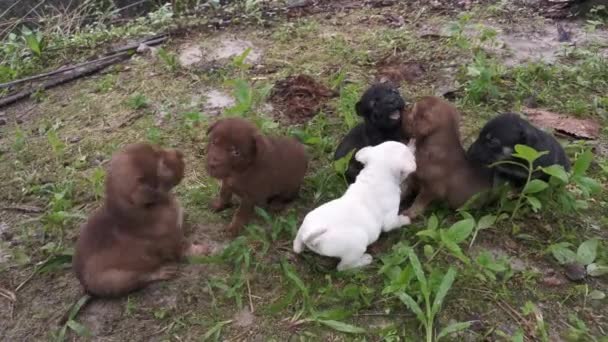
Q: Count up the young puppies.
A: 6